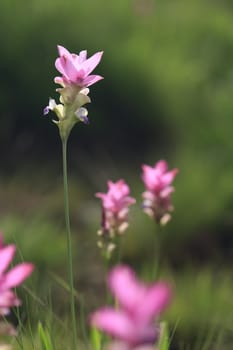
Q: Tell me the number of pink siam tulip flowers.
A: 5